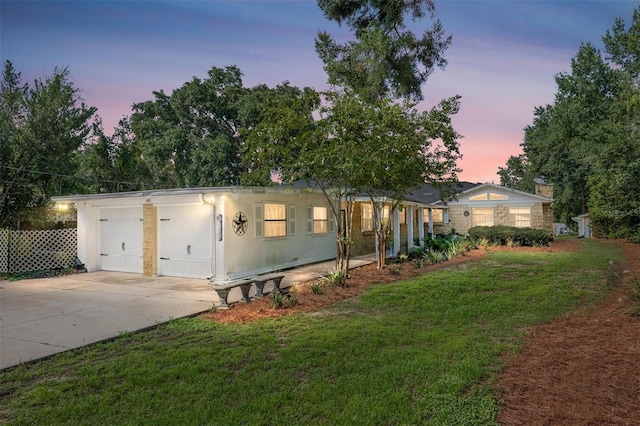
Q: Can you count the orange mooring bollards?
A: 0